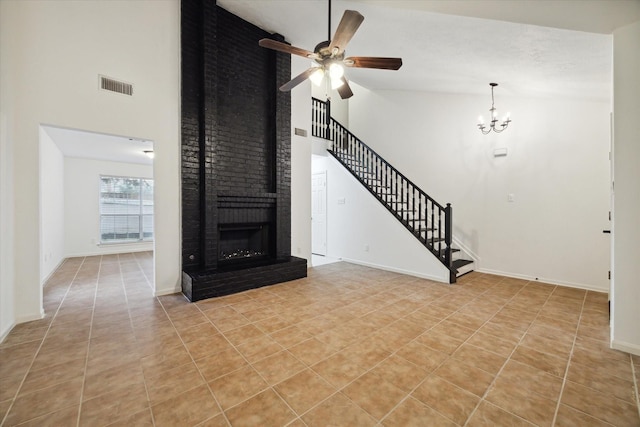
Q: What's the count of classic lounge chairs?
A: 0